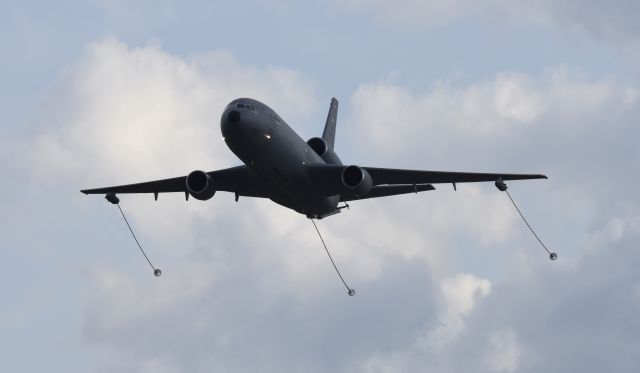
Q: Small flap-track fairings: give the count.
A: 5